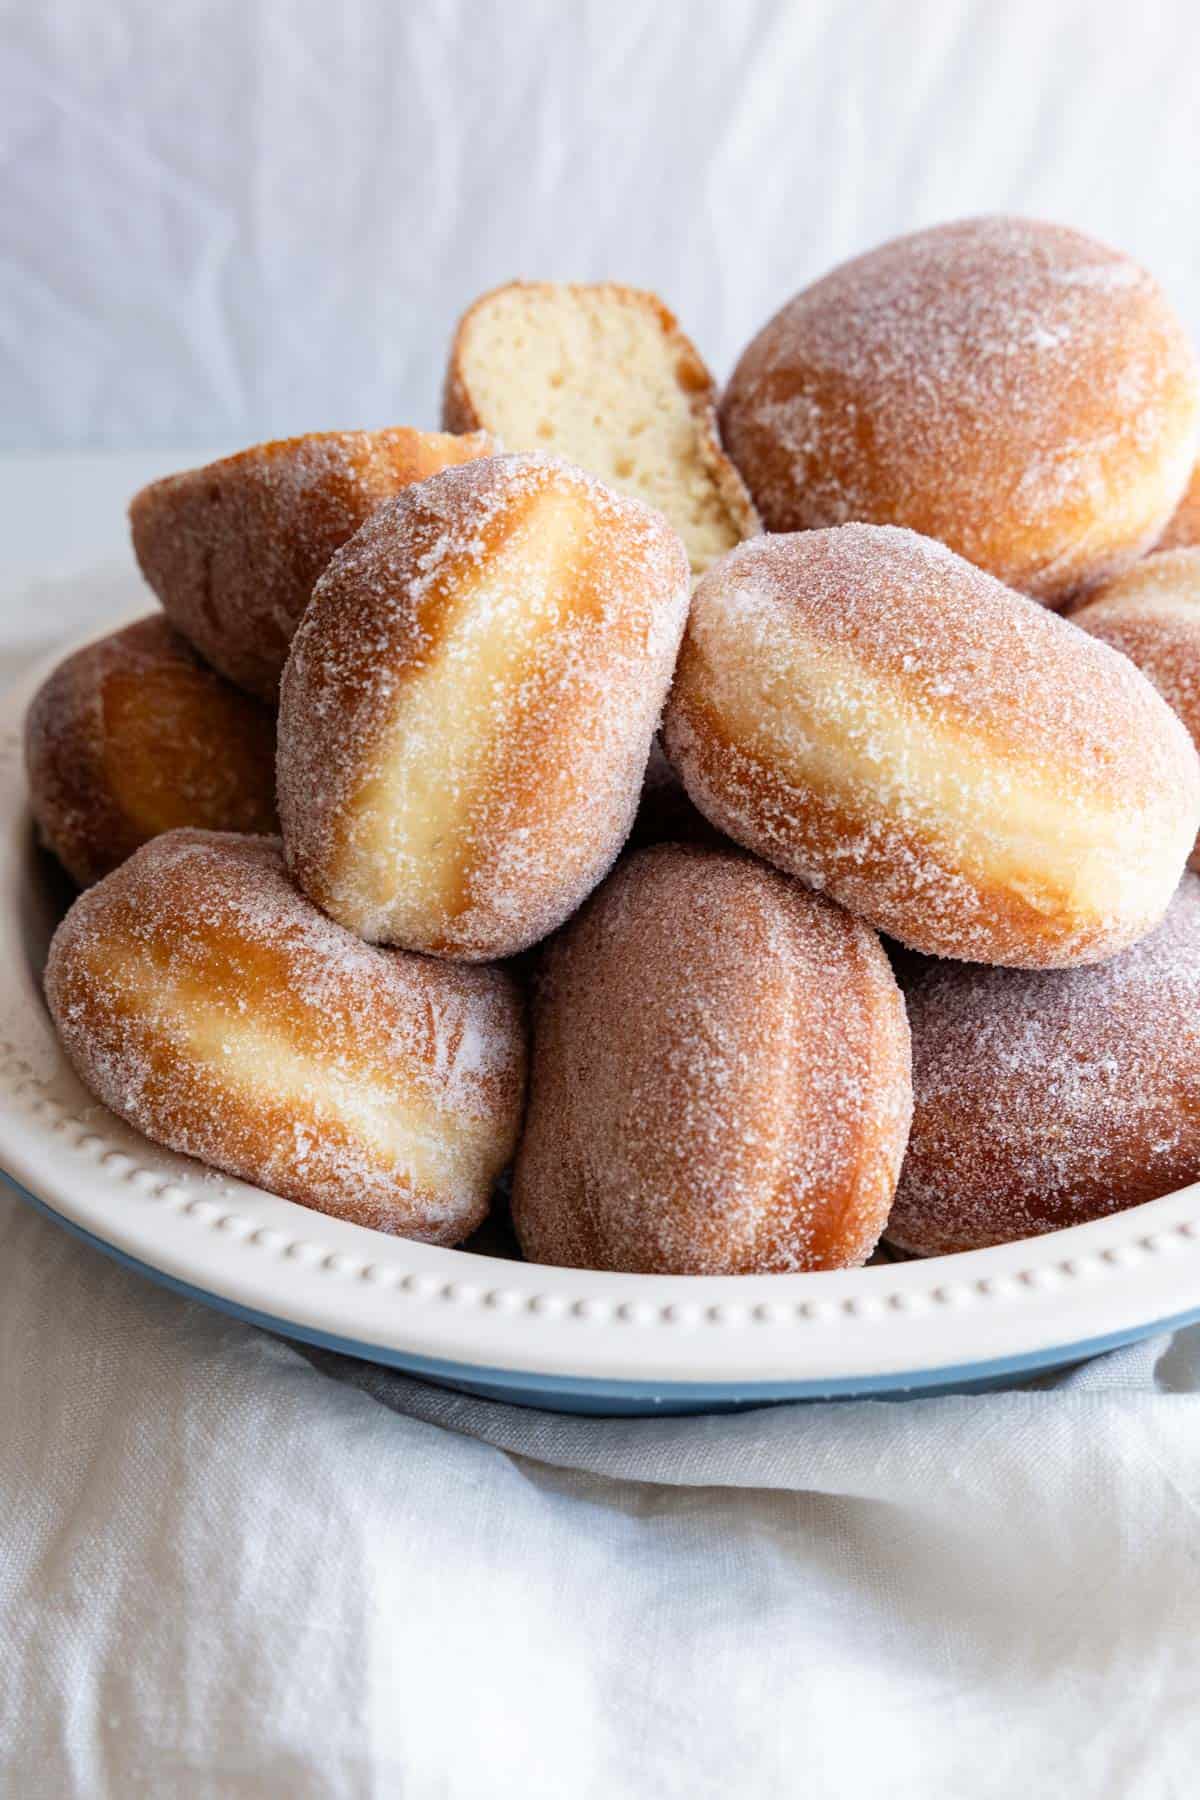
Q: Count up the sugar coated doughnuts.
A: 11